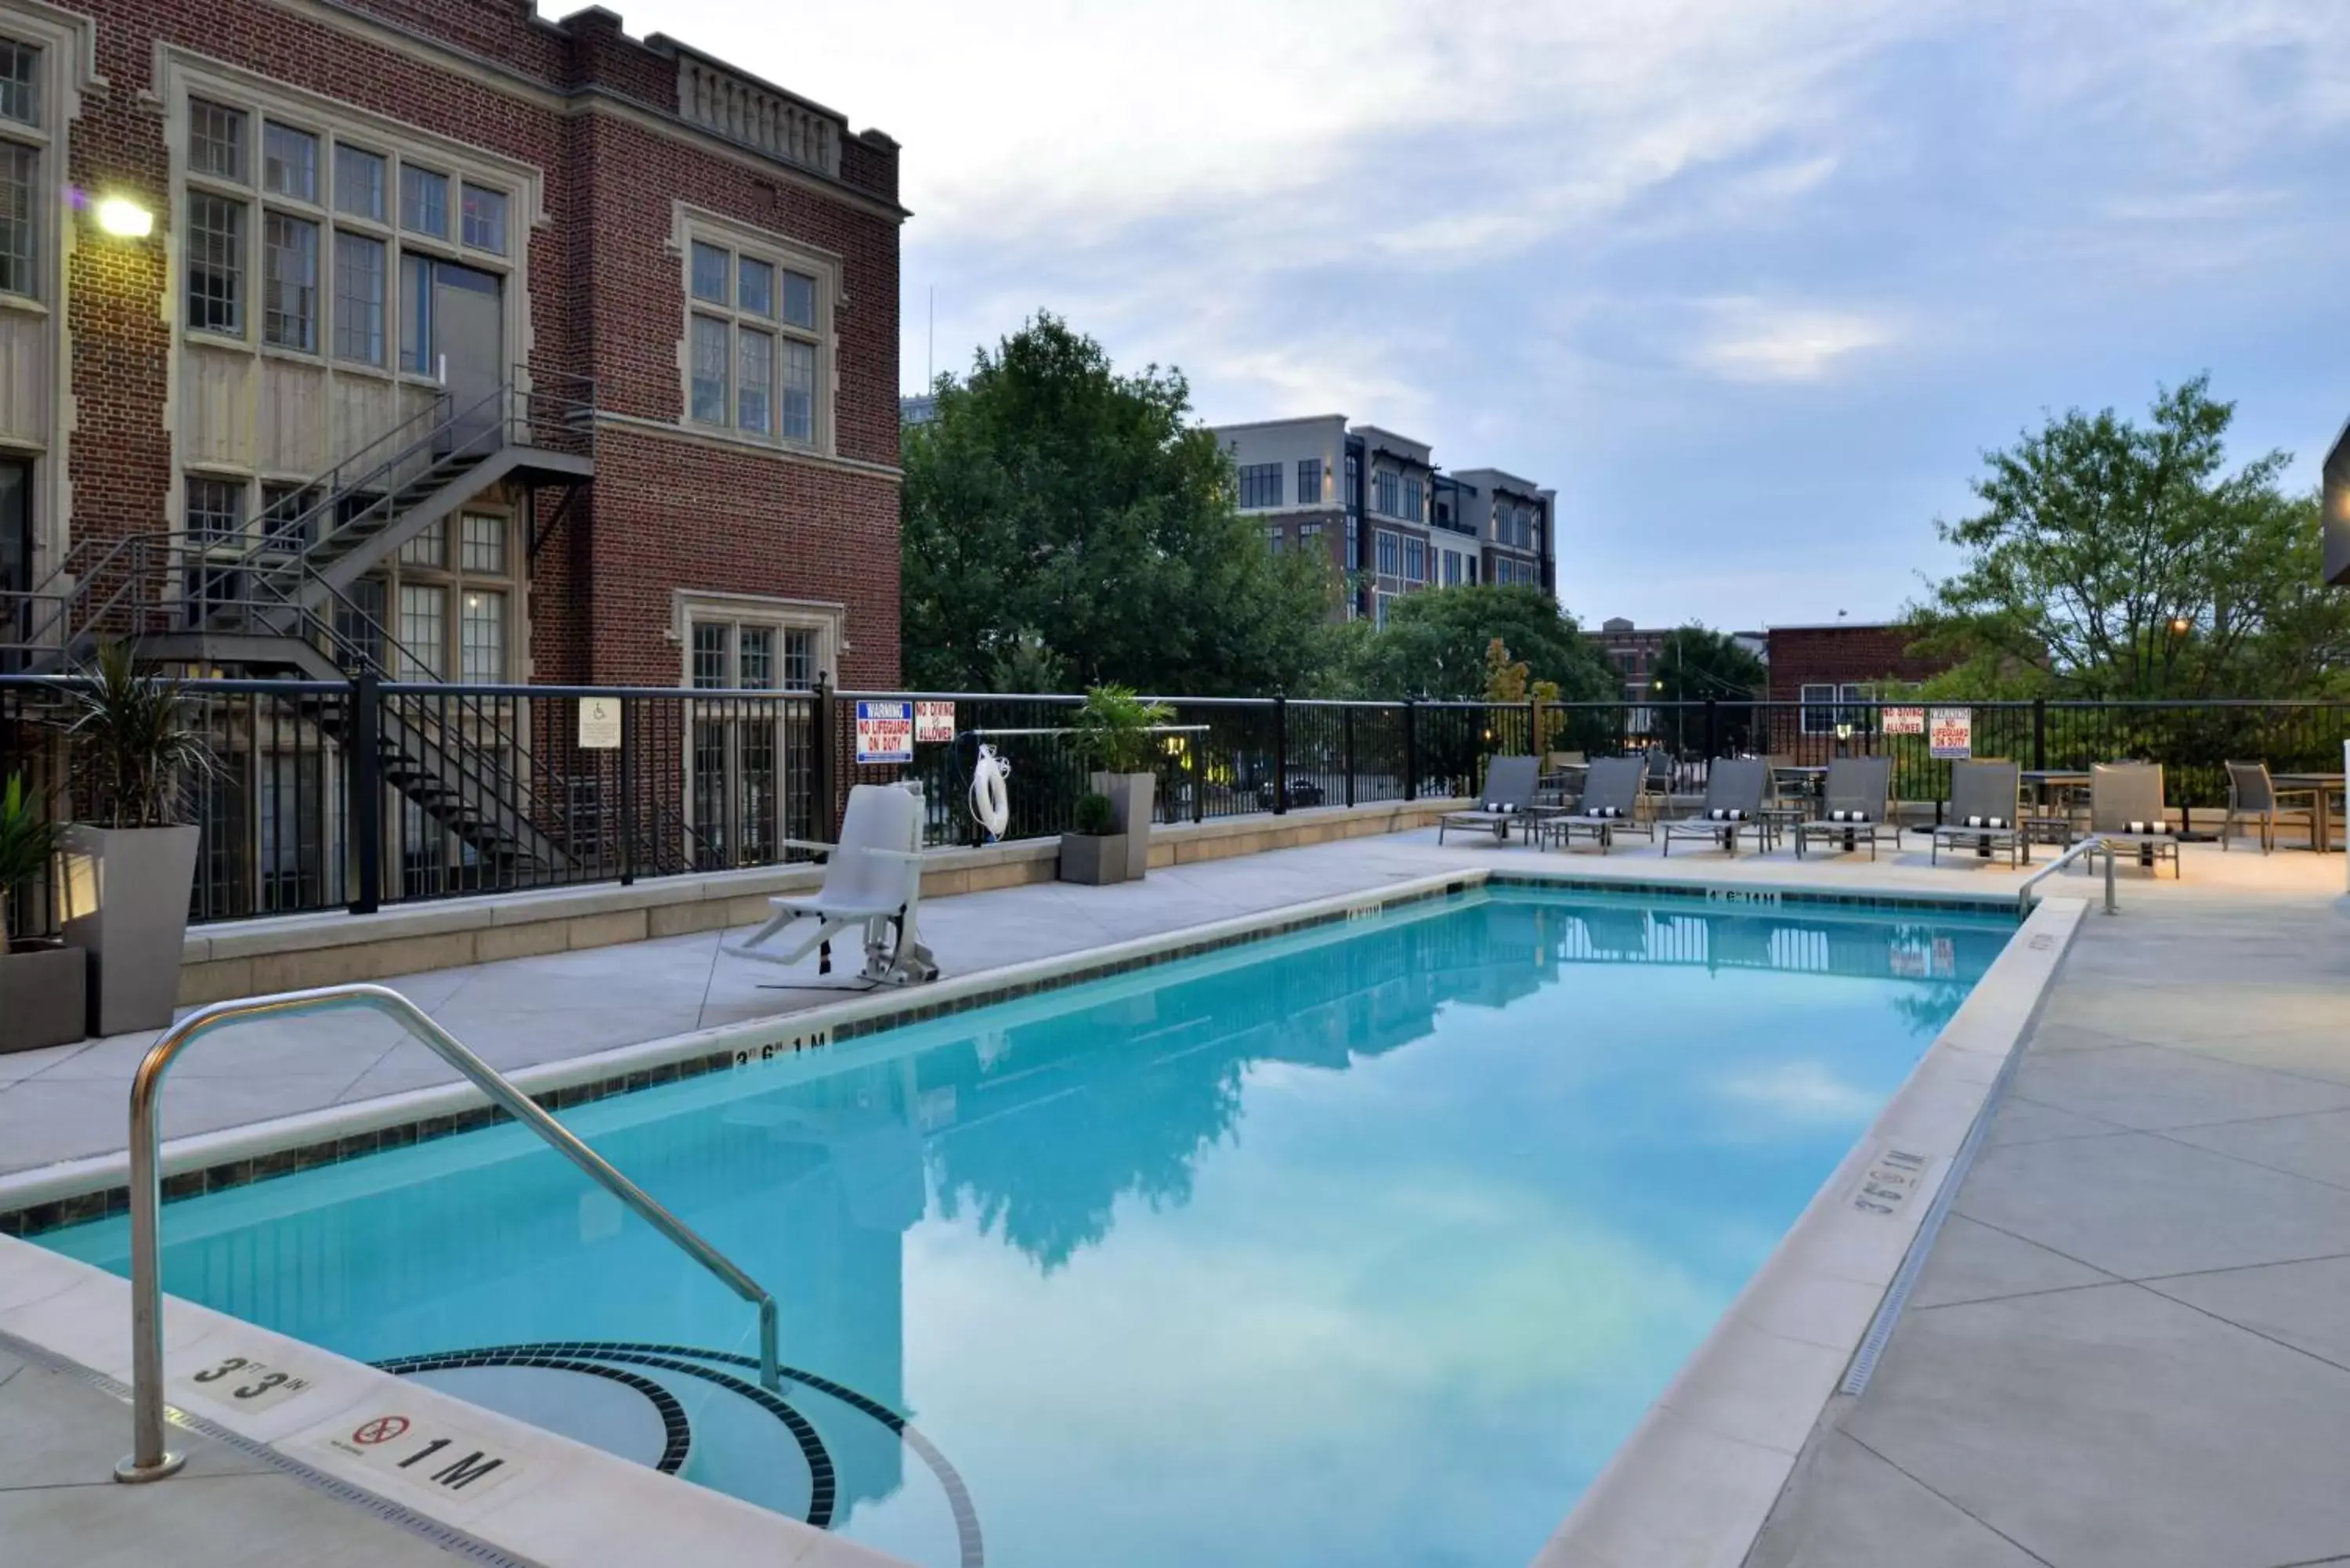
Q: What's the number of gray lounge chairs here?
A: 6